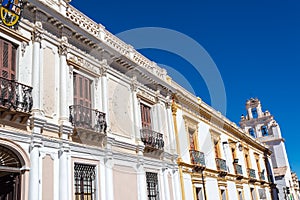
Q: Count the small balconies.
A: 8